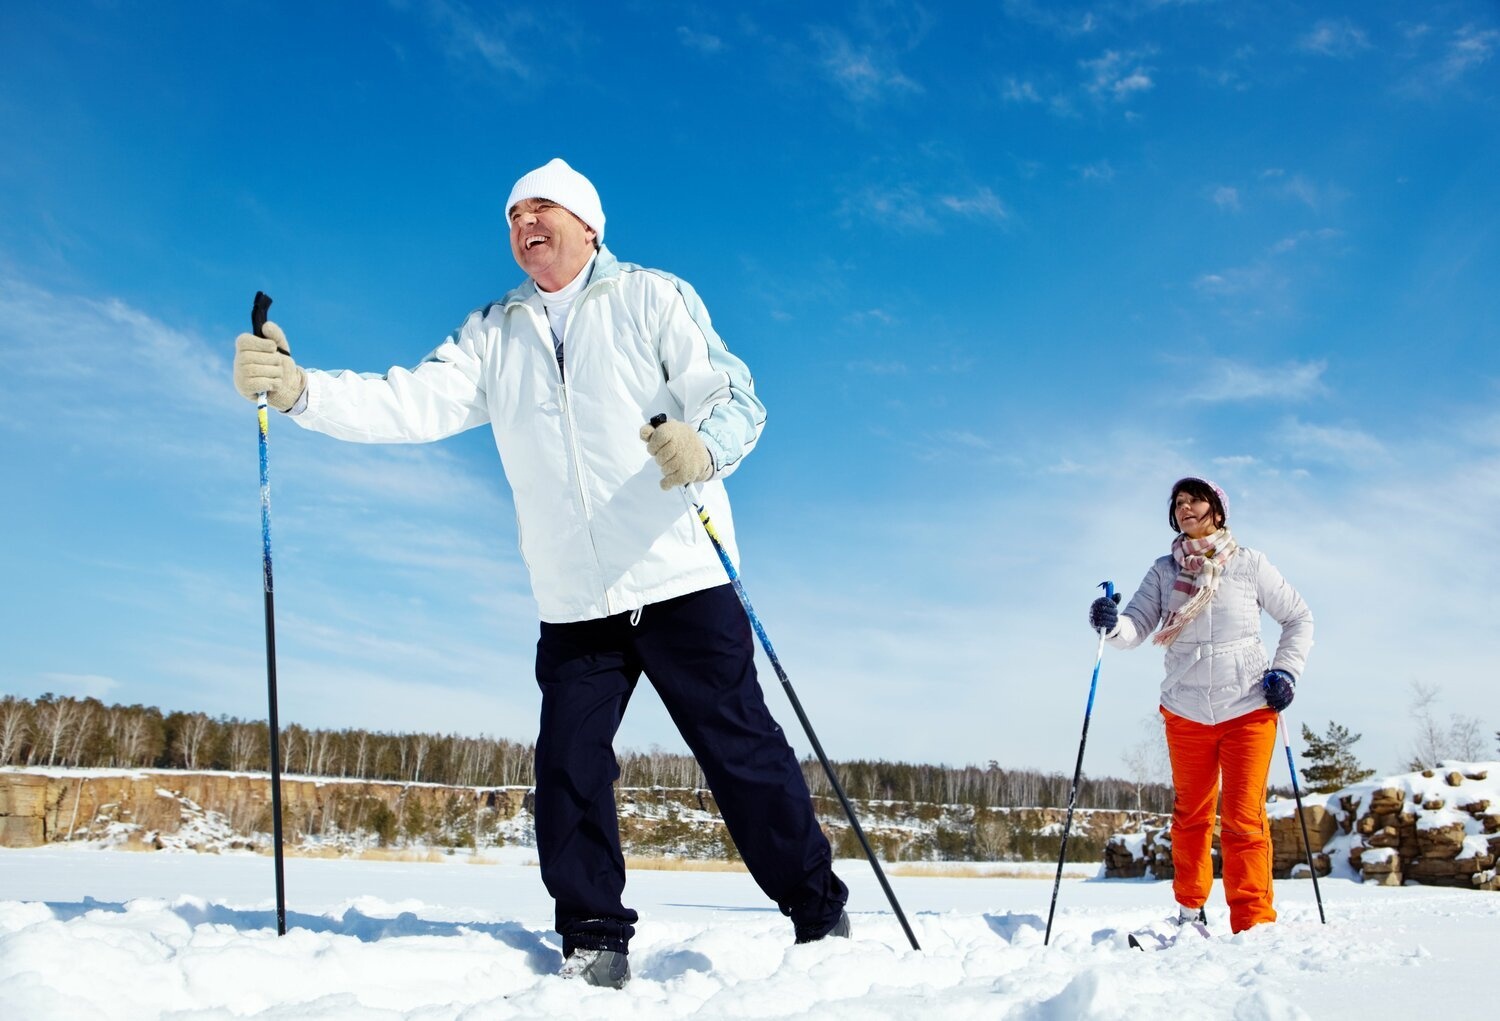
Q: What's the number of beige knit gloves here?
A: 2